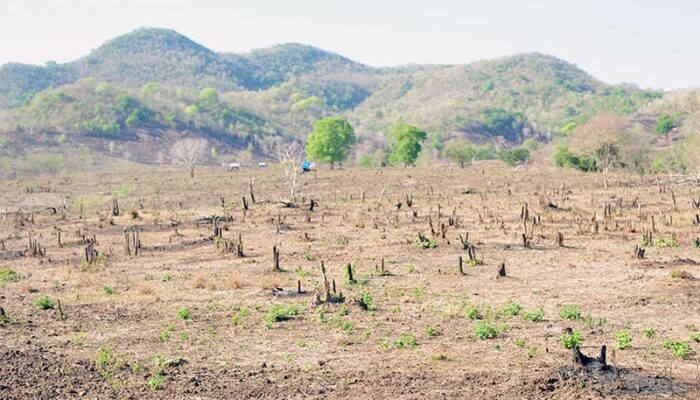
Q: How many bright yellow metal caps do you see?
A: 0